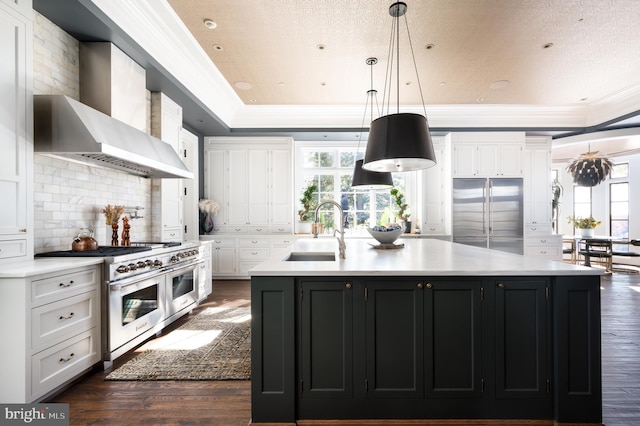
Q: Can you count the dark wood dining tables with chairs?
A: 1